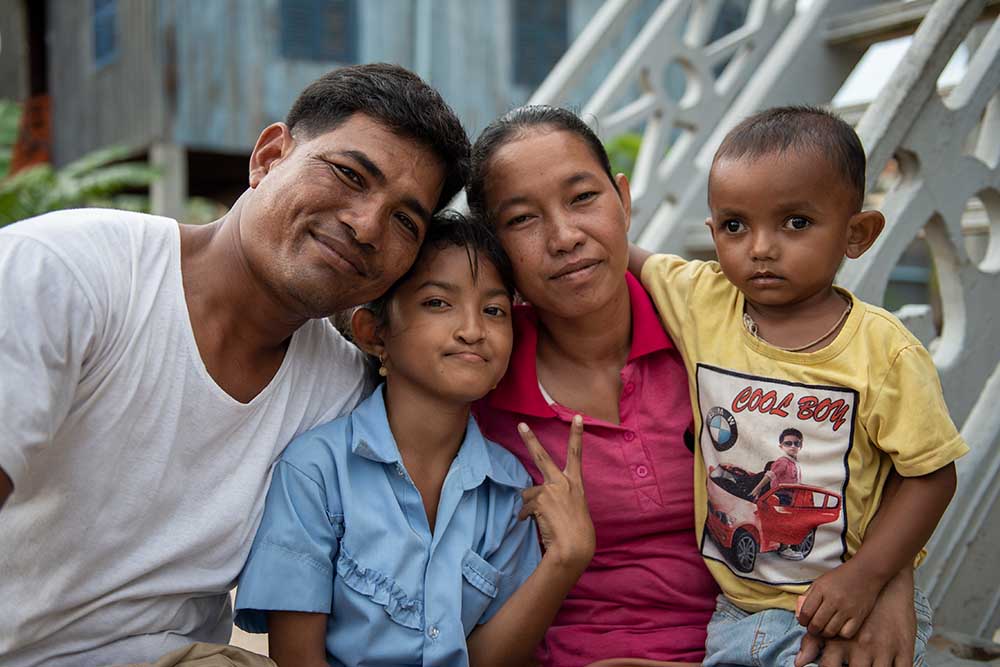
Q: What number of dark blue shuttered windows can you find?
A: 3